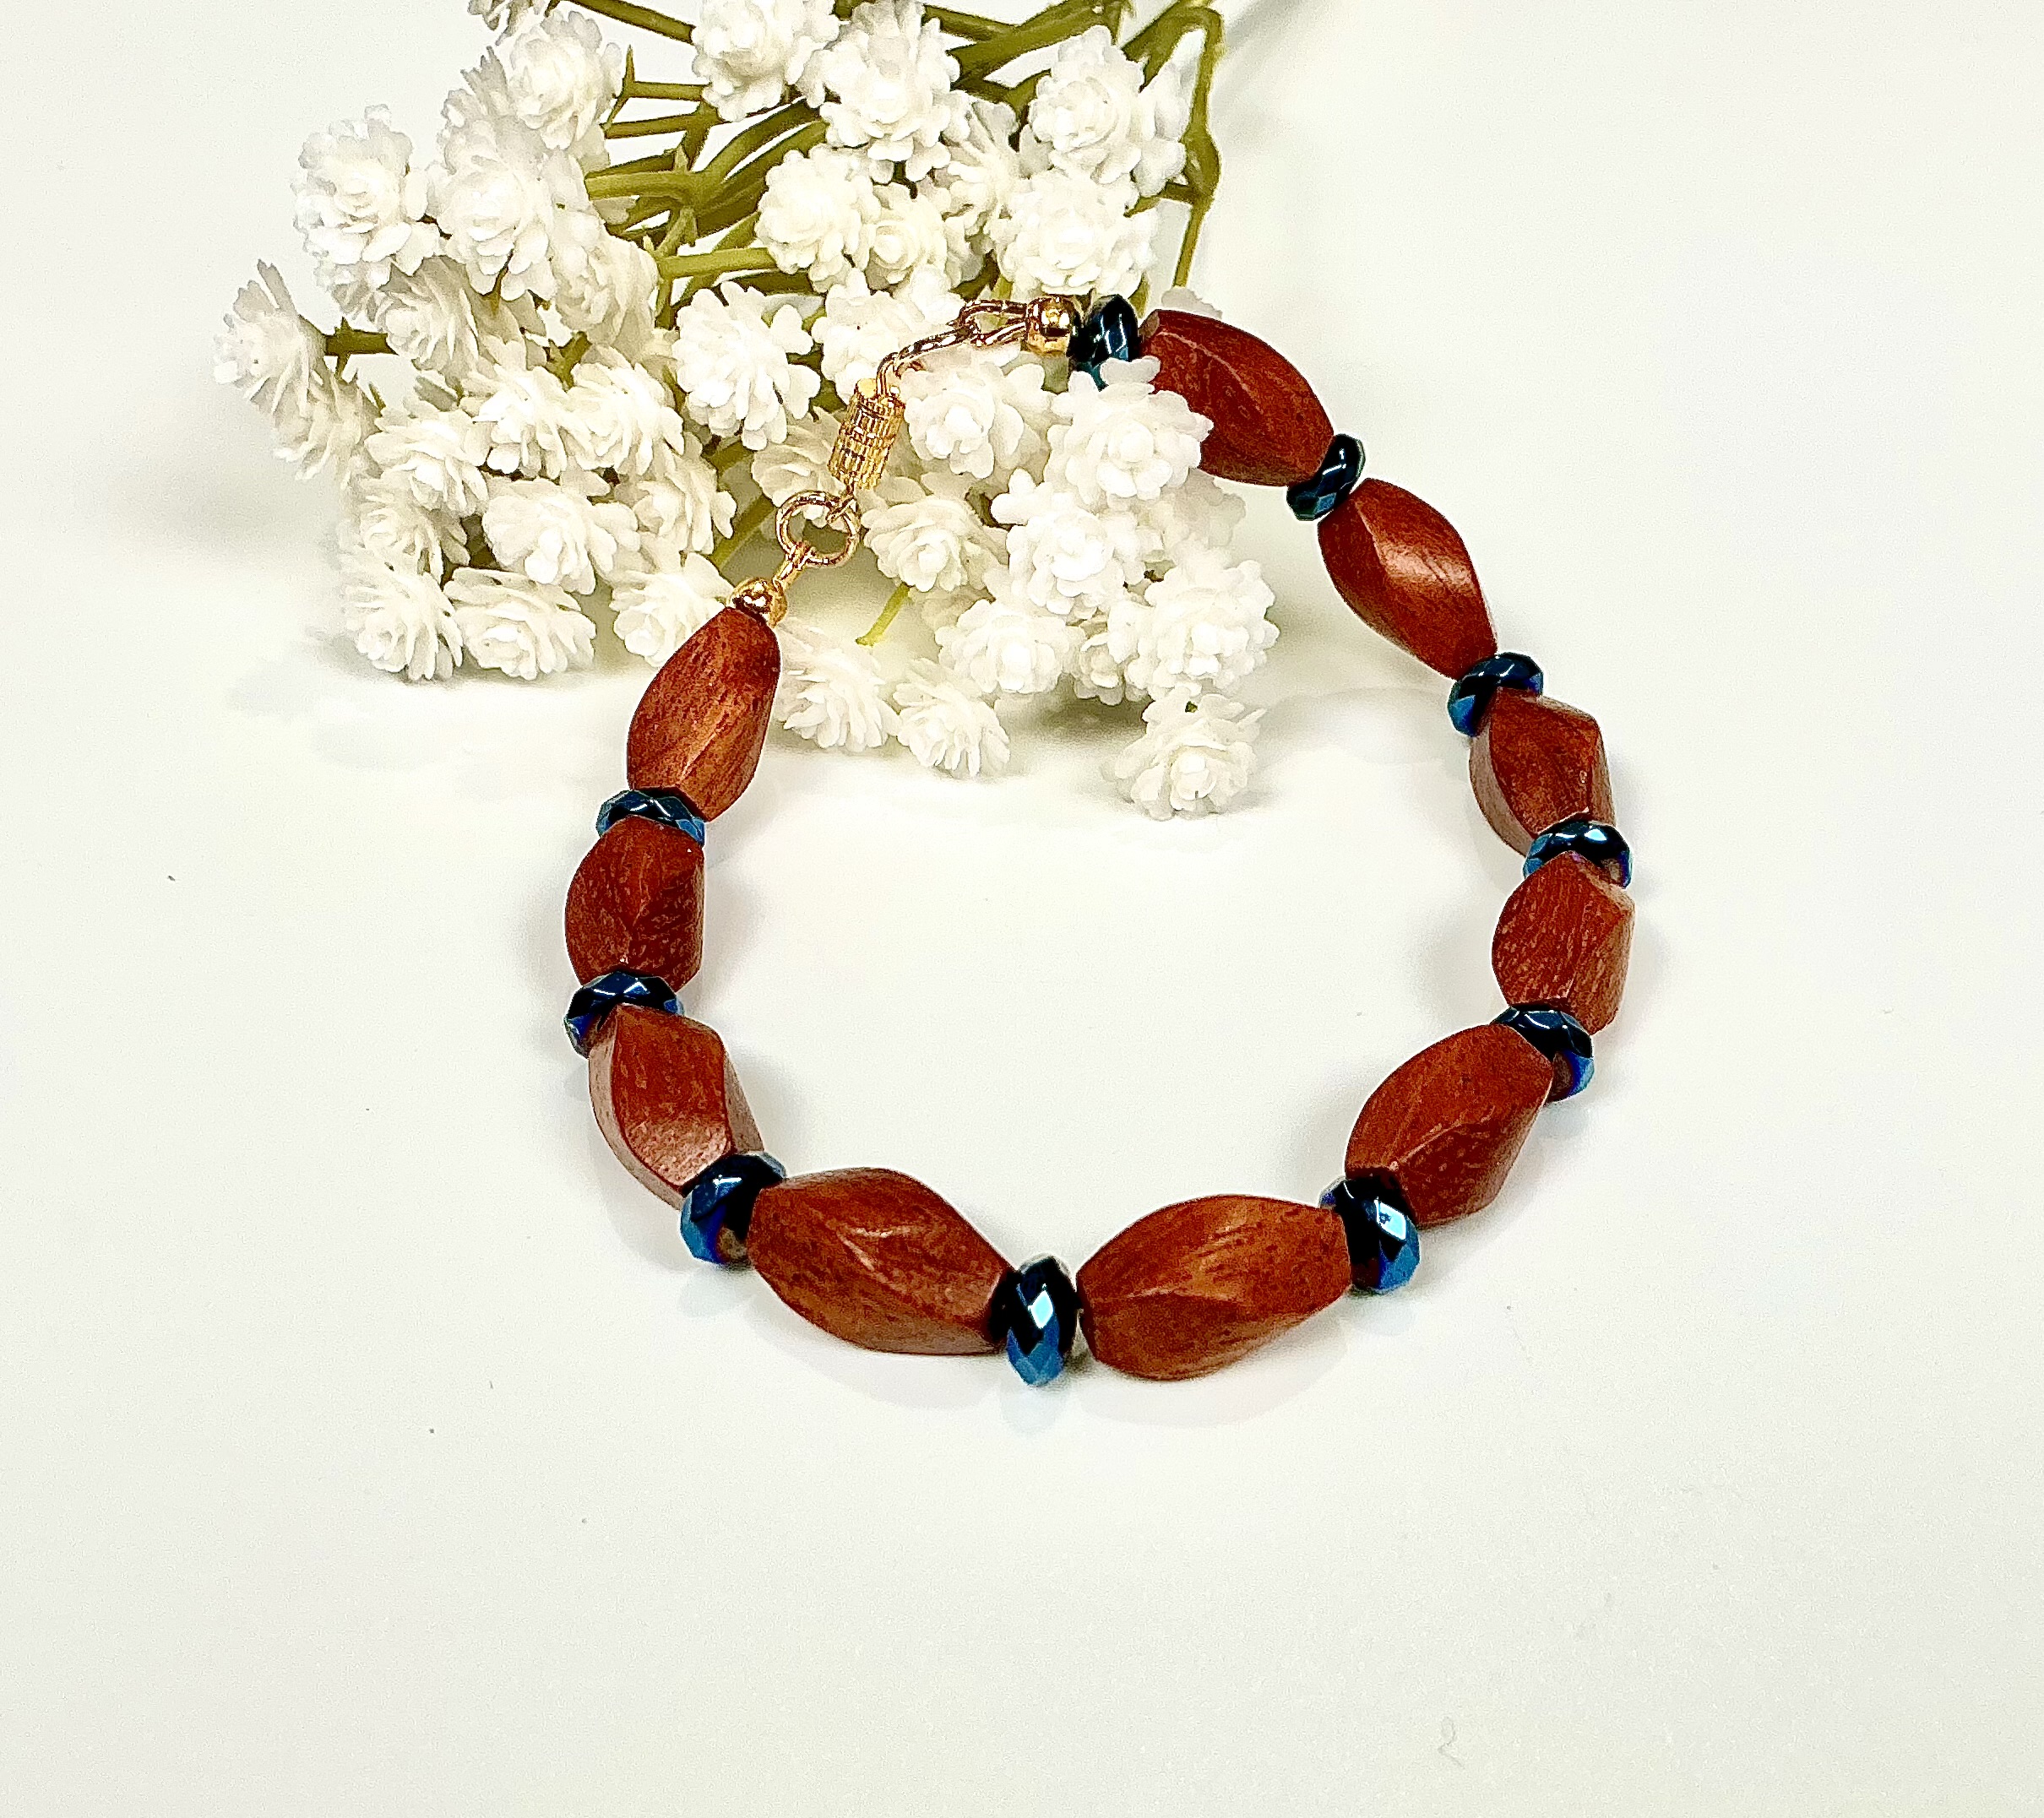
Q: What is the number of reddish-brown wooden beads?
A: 10